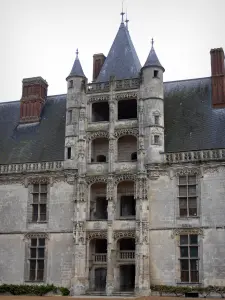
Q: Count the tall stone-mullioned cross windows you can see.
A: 4